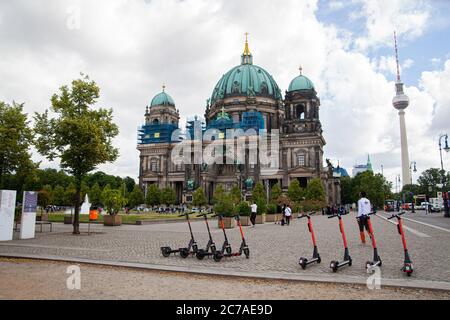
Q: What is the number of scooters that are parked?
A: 8